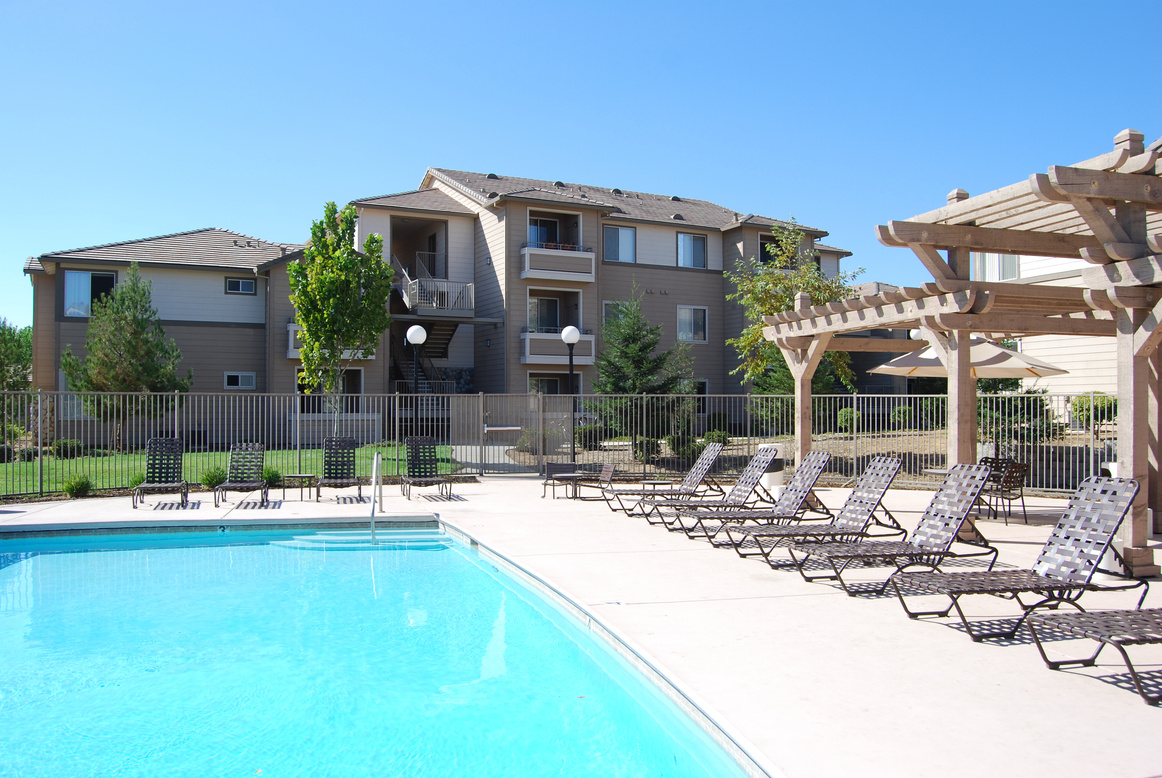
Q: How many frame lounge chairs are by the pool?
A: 11